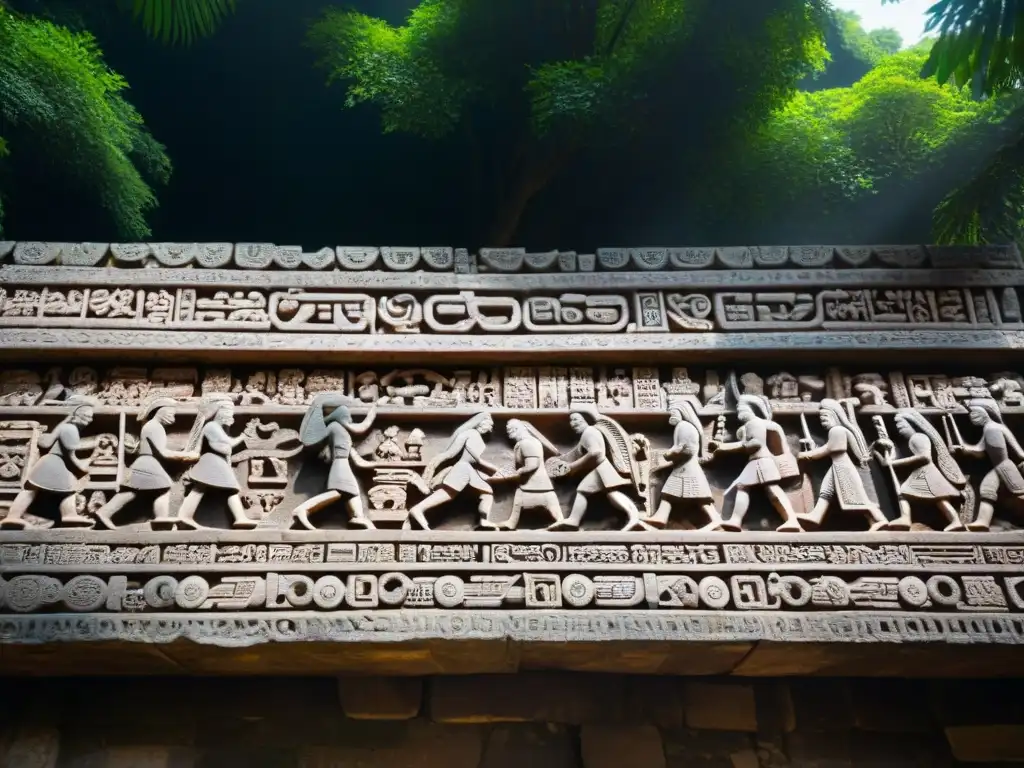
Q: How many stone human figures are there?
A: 12